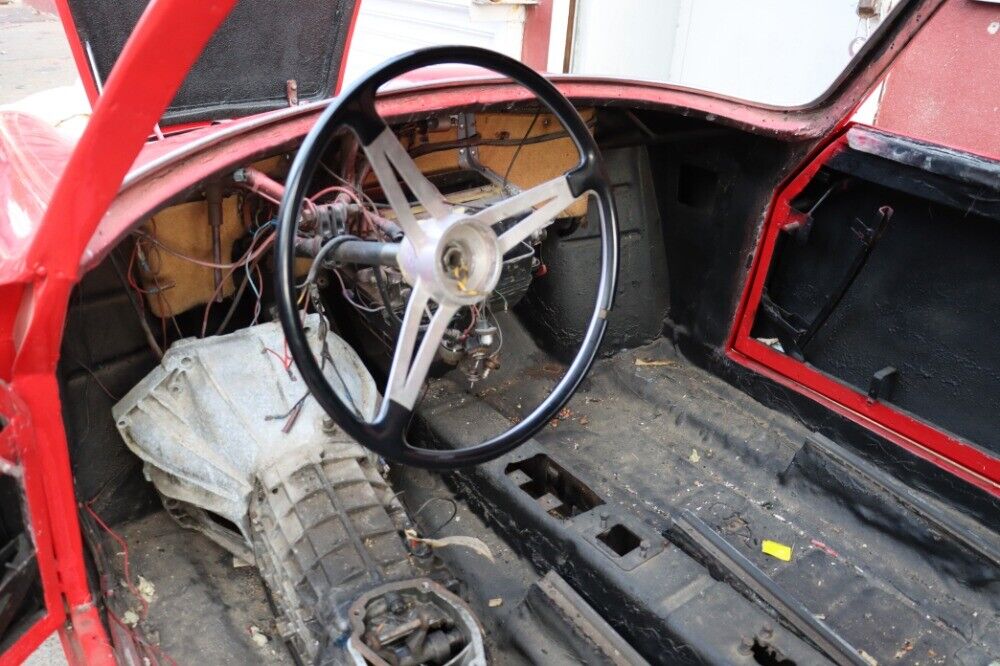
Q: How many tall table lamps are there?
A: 0